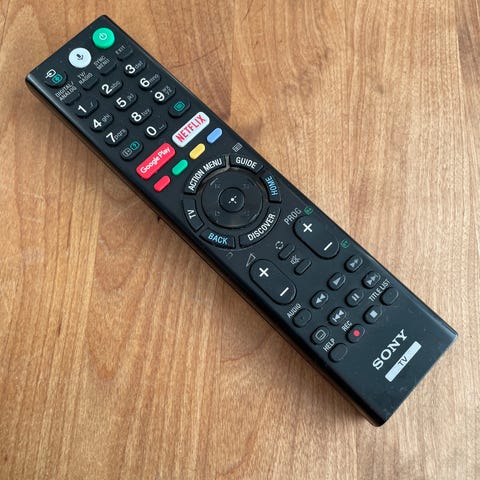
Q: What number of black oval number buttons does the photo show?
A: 10